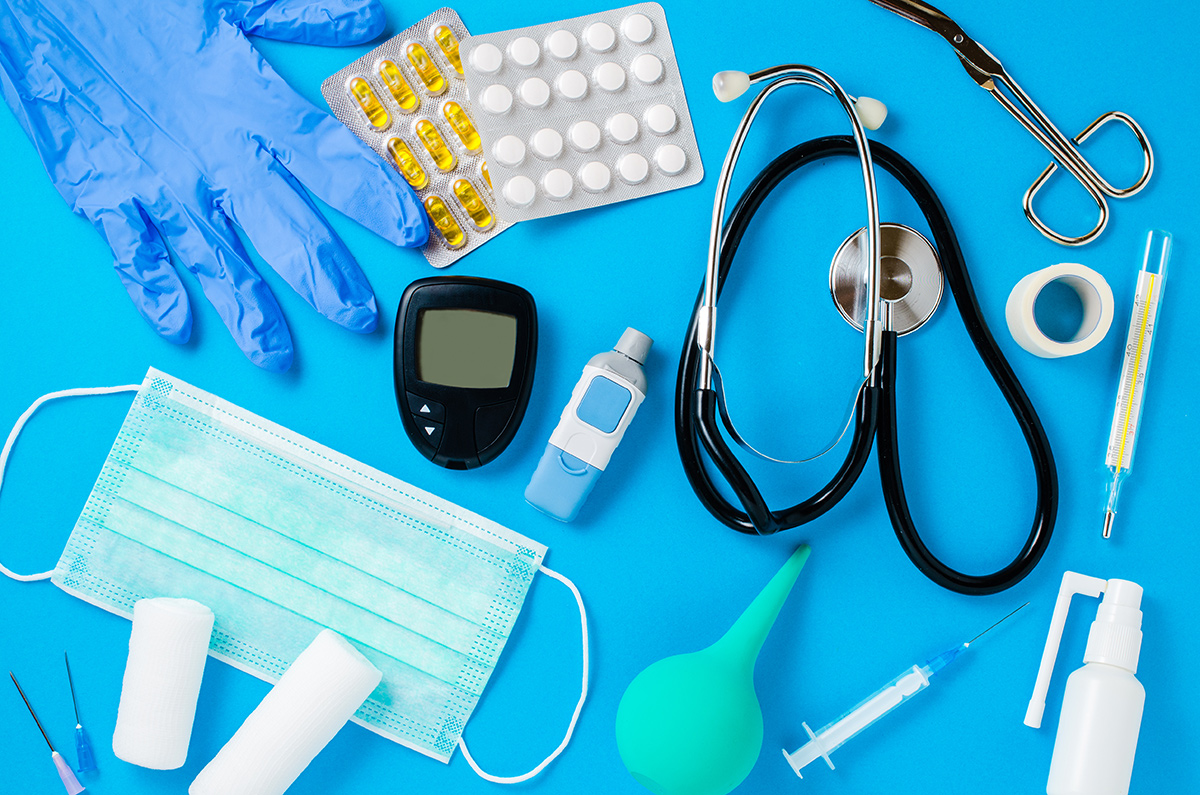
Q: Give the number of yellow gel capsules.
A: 10